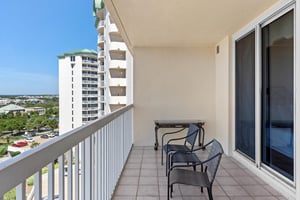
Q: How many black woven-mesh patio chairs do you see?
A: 2